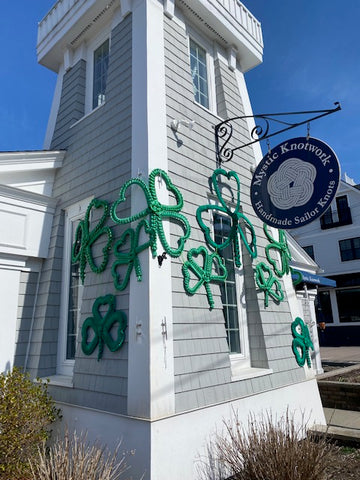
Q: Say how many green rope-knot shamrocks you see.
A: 9